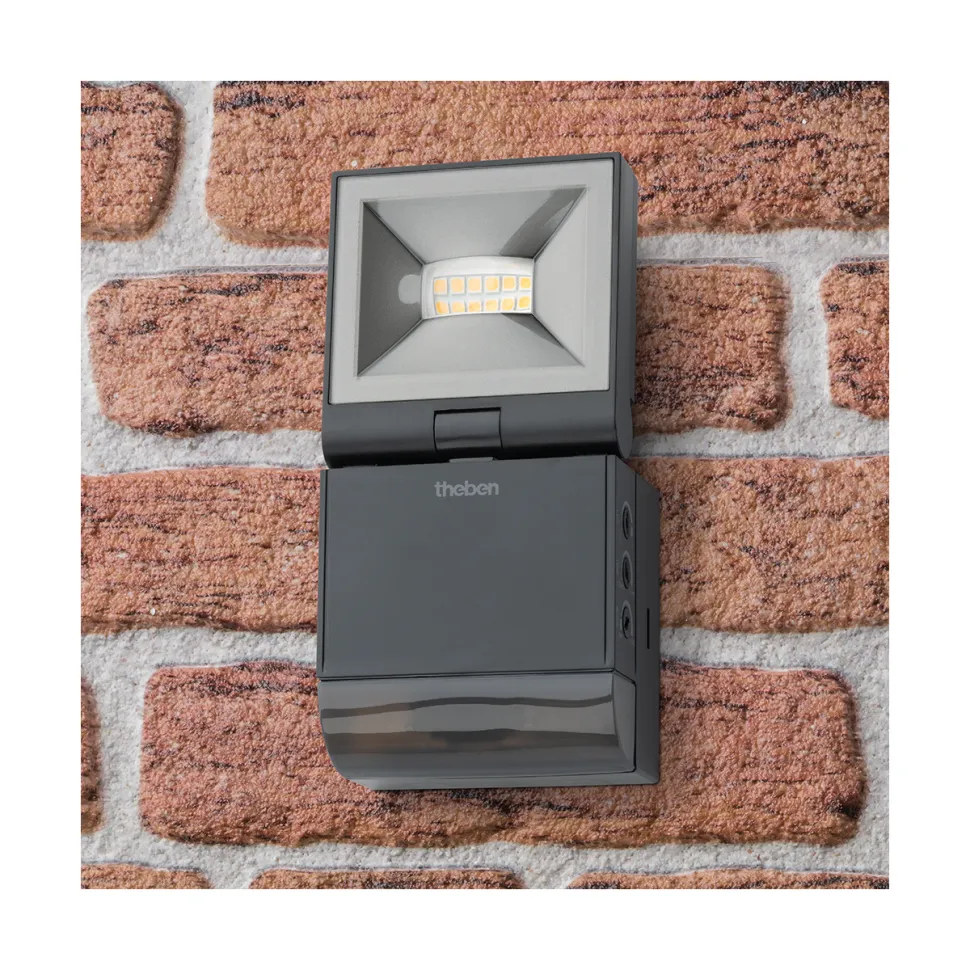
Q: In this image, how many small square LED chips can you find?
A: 12